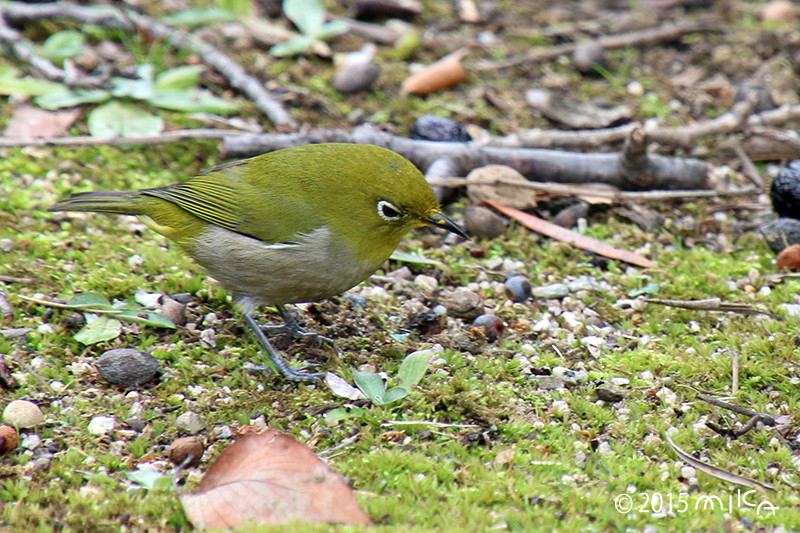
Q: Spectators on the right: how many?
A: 0